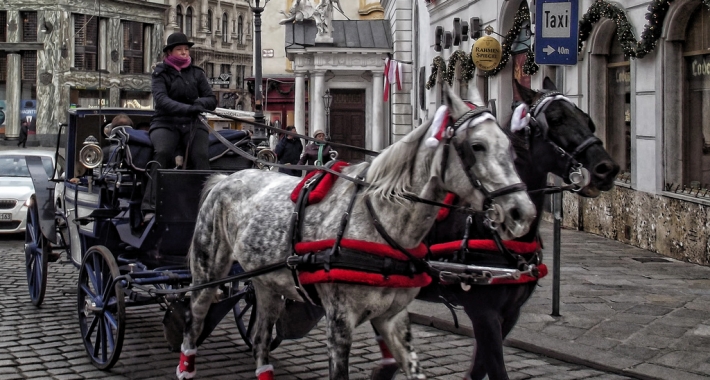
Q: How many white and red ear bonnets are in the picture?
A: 2